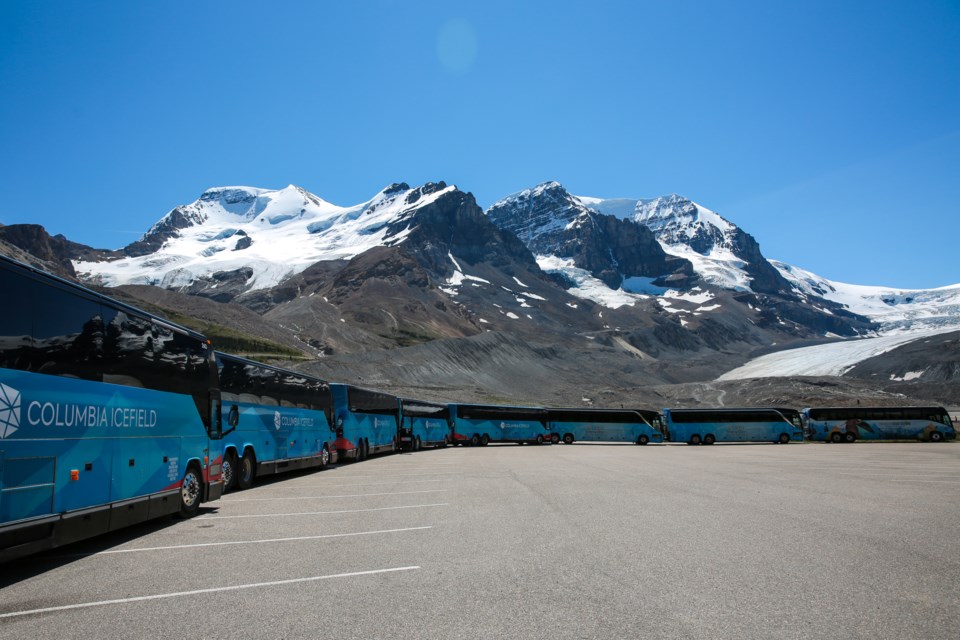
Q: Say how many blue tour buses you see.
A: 8